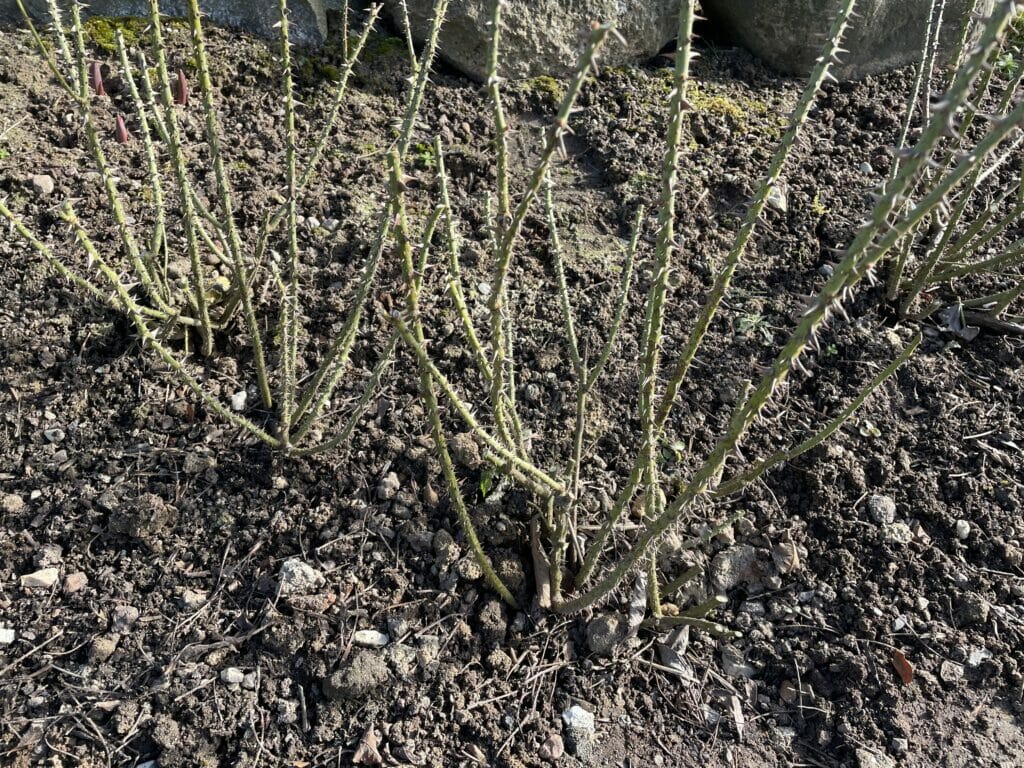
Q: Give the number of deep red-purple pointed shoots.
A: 3